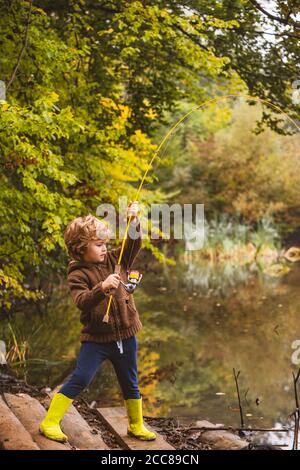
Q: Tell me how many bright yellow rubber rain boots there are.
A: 2